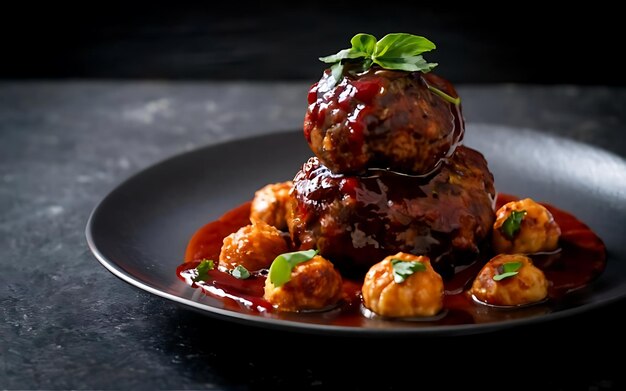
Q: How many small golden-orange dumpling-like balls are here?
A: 6